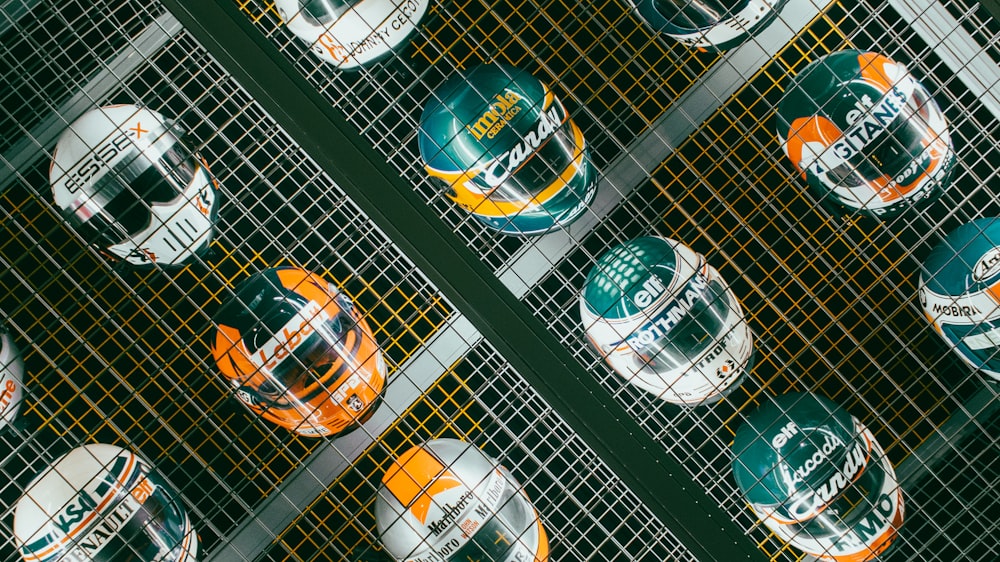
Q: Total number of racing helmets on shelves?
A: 12